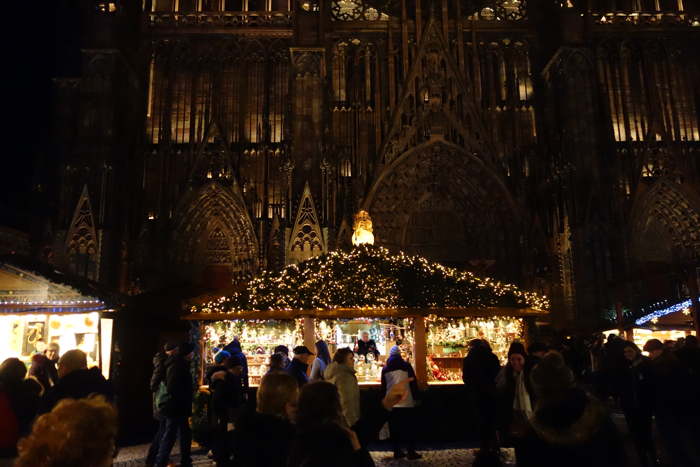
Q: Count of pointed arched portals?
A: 3